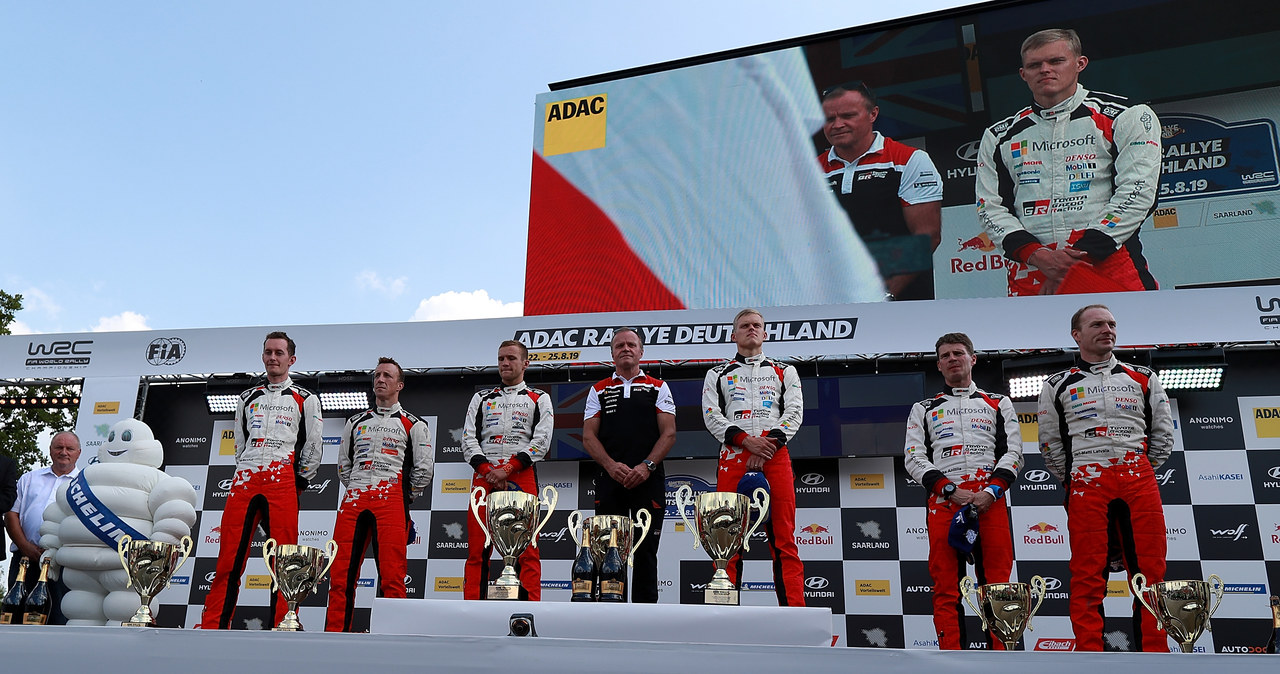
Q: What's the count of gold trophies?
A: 7